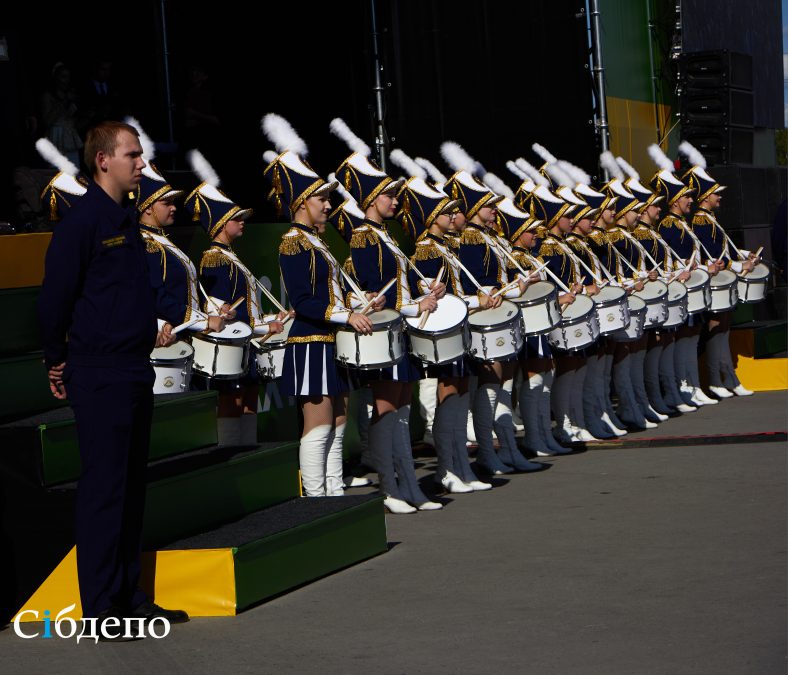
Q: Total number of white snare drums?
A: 15